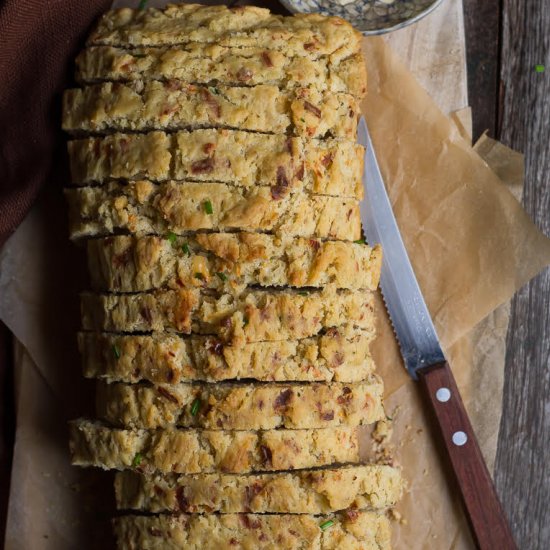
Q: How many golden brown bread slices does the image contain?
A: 12